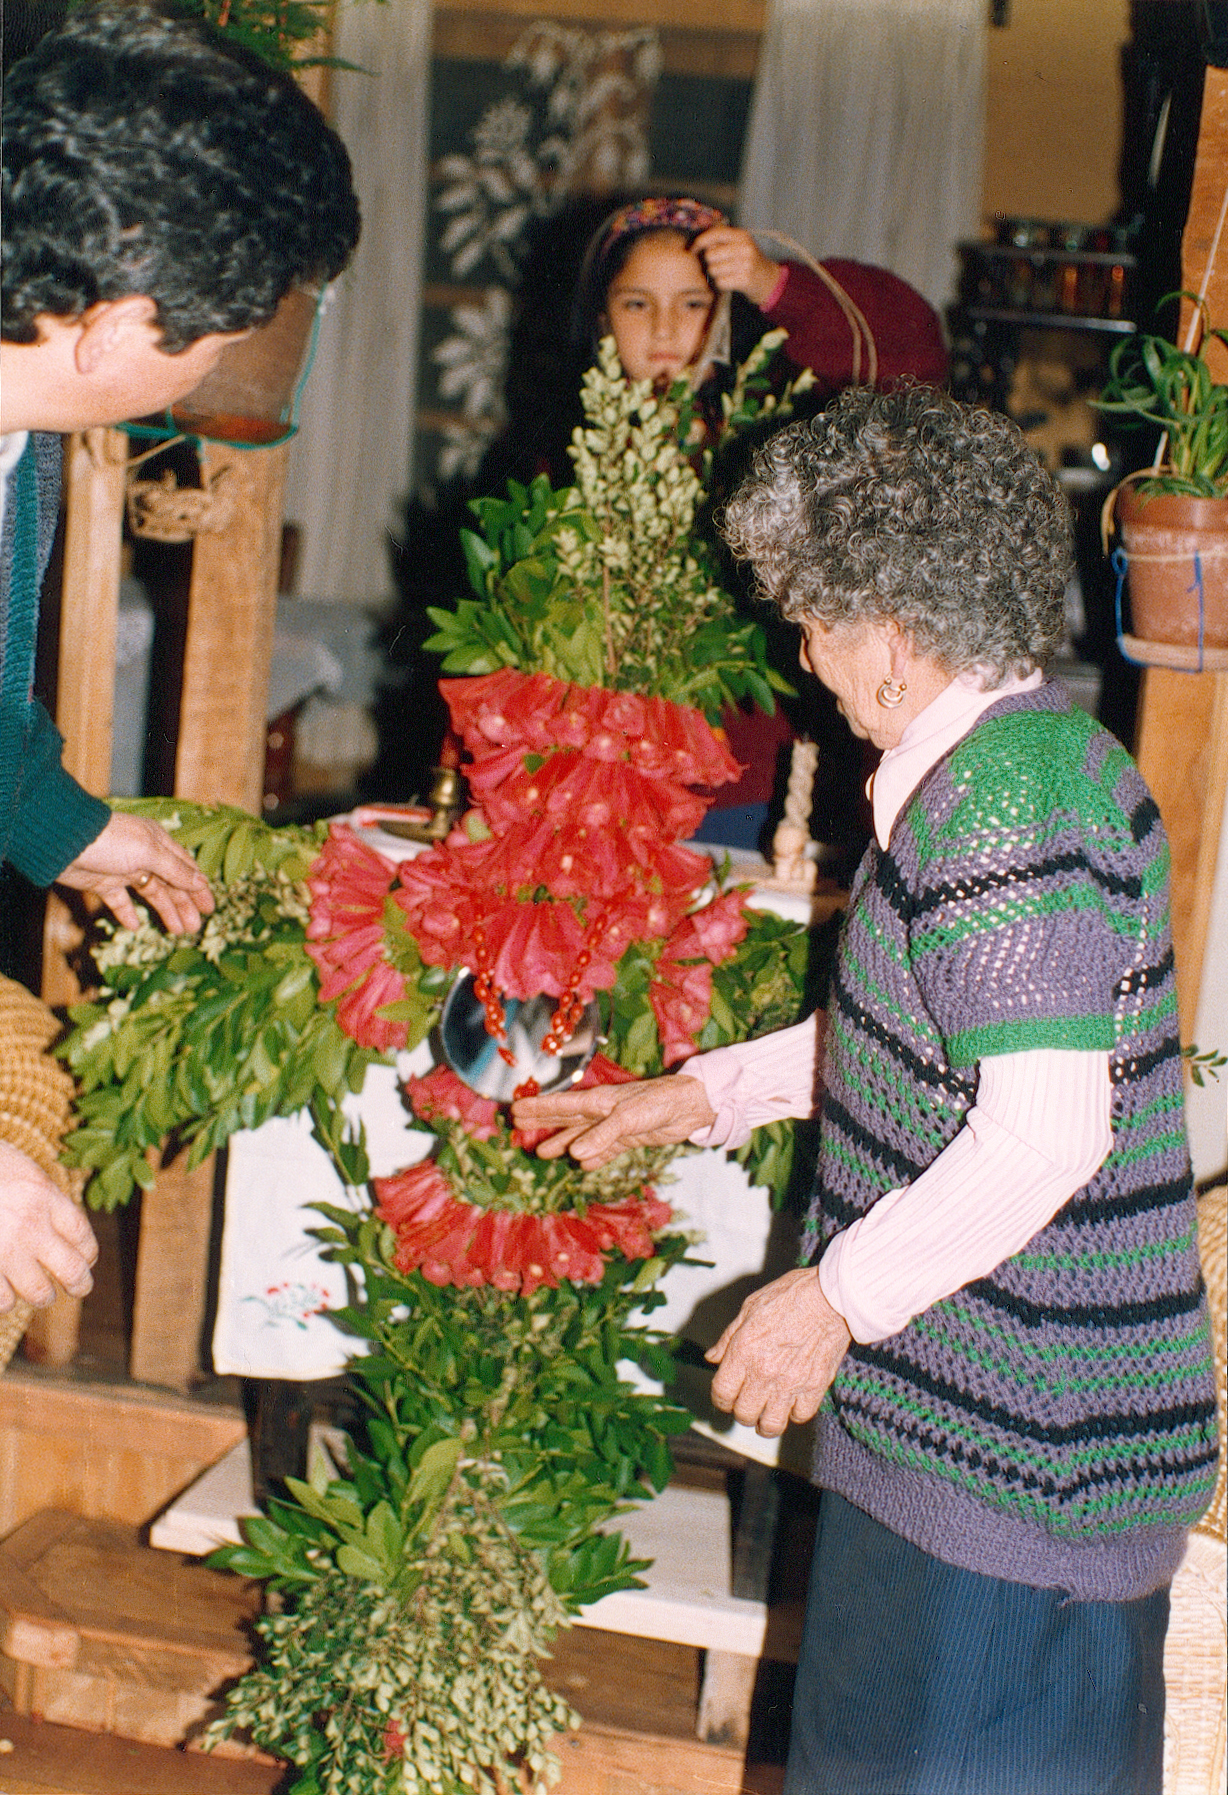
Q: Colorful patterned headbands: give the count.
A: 1